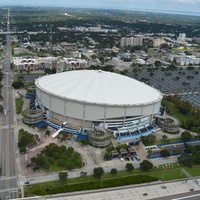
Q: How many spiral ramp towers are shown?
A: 4